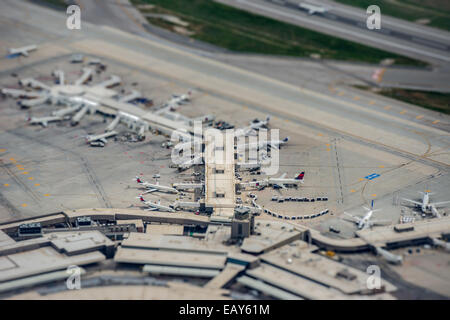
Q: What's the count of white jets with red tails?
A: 3